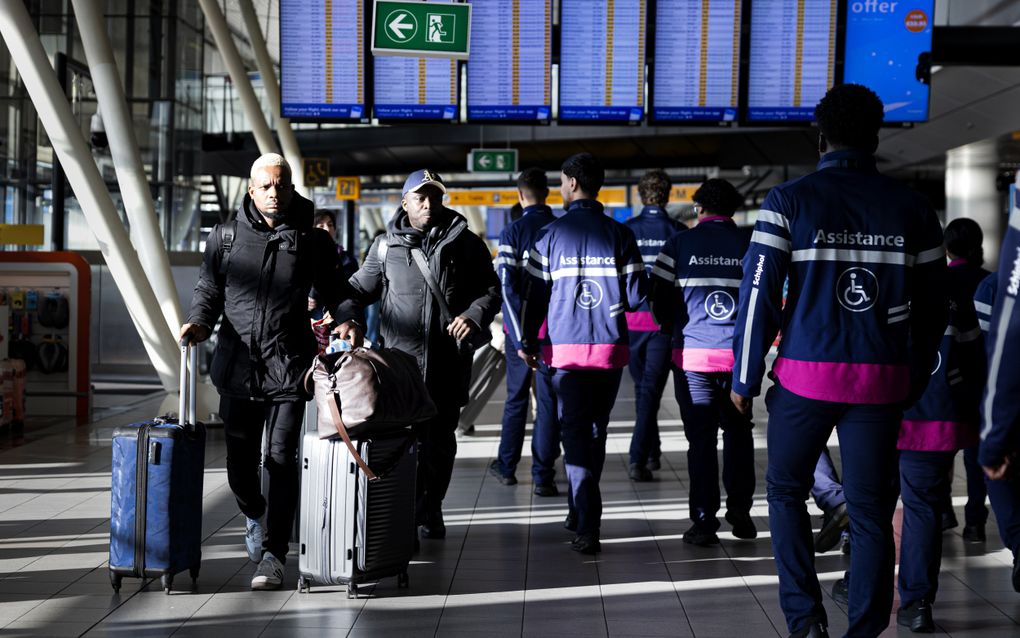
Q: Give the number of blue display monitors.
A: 7